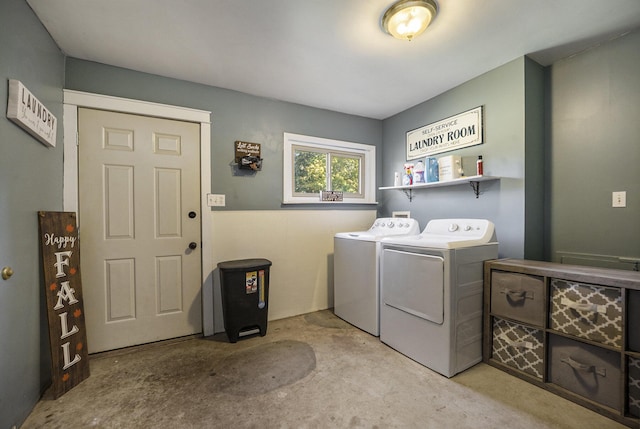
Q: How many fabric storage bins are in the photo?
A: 6